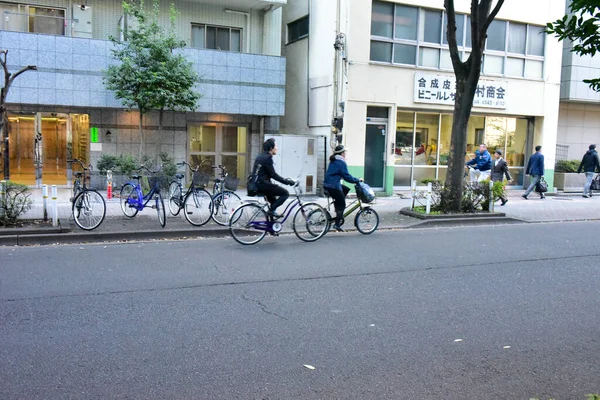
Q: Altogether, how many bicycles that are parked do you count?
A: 4